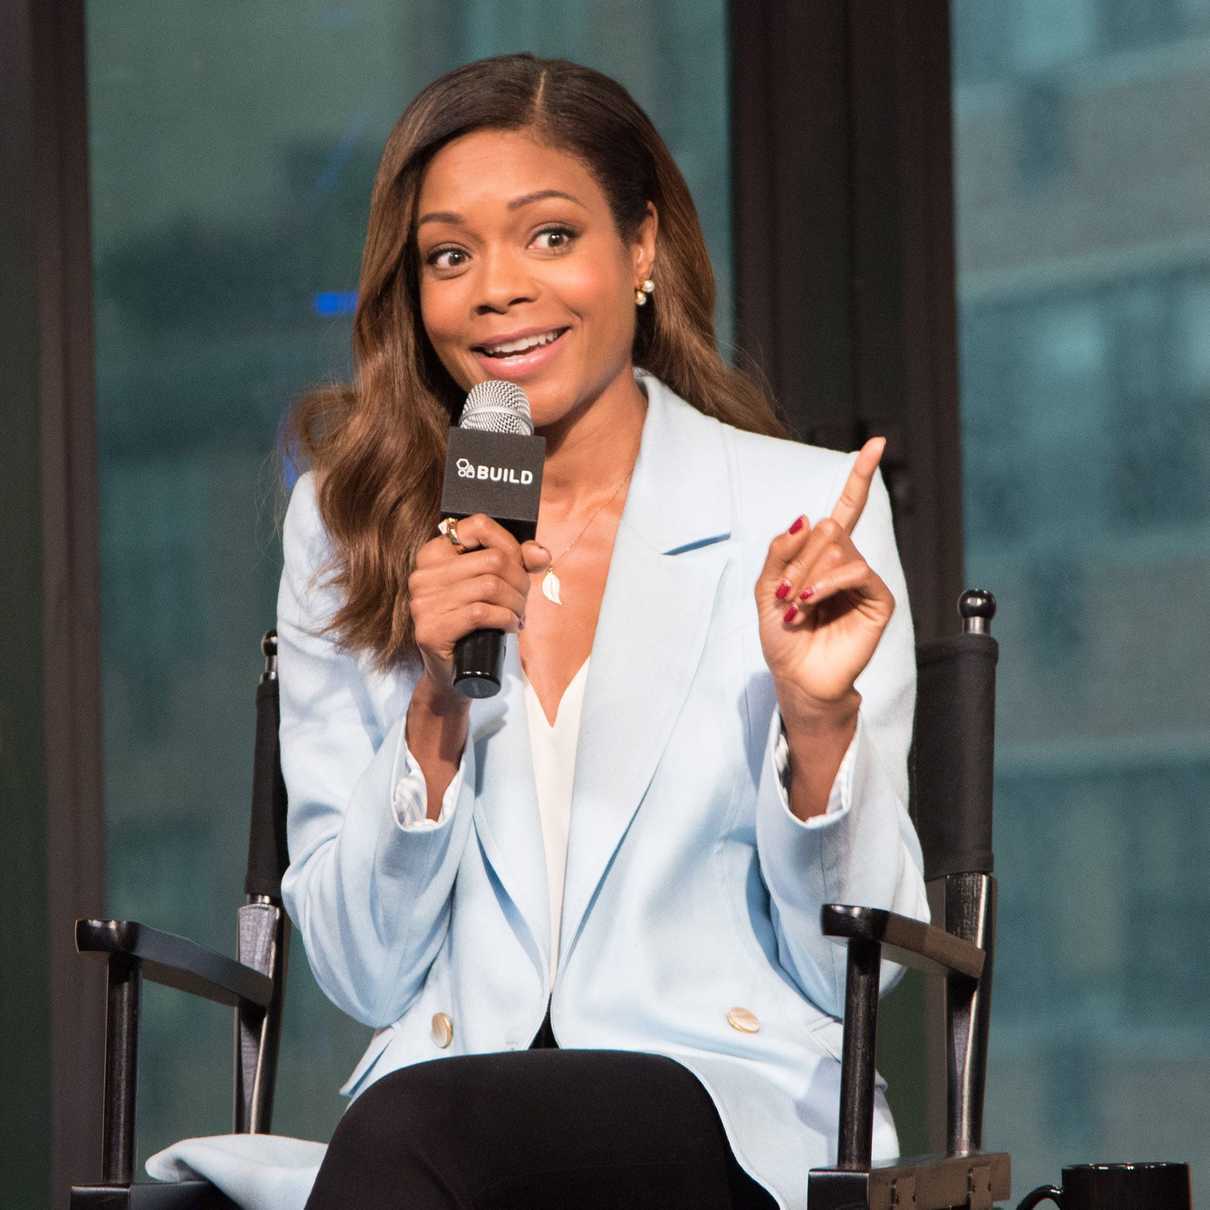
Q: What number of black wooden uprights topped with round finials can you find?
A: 2